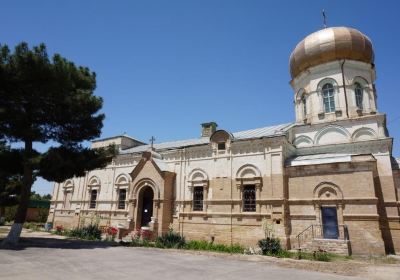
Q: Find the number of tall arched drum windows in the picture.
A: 3